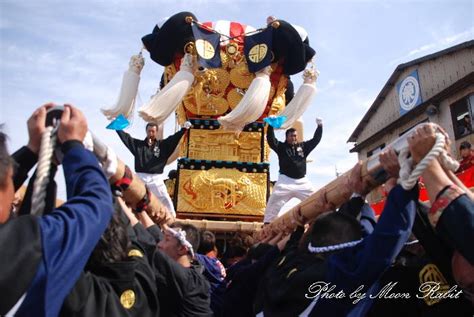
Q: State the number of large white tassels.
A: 4